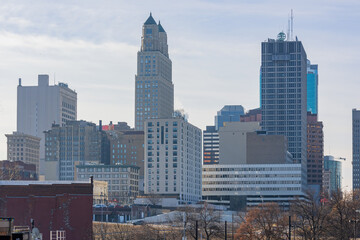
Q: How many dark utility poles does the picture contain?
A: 3